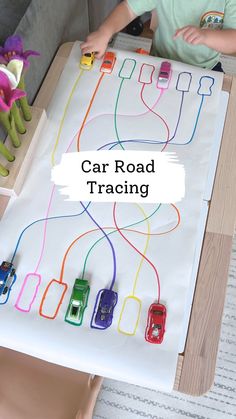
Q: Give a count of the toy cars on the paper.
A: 7